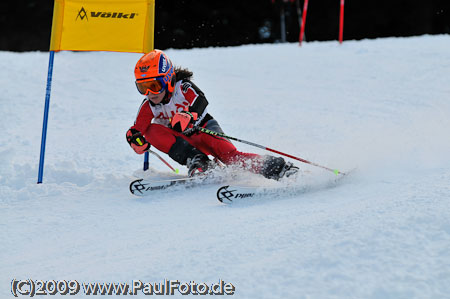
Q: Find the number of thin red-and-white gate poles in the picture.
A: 2